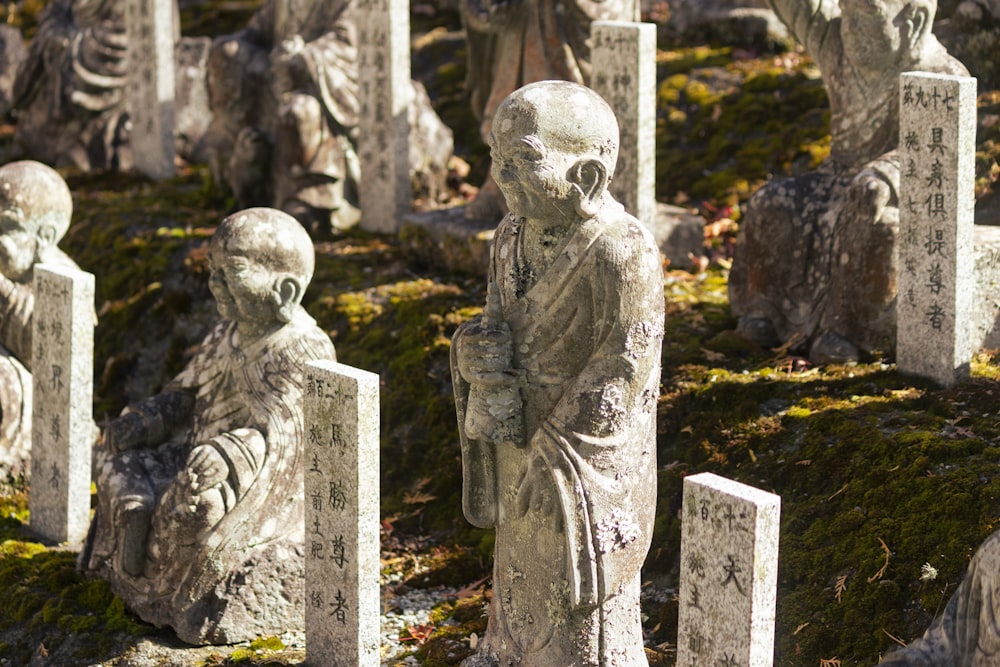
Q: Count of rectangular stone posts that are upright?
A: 7